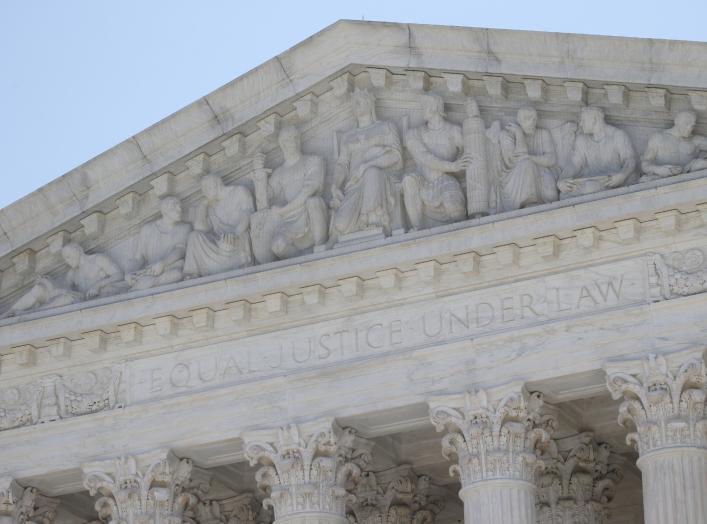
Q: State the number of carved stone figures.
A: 9